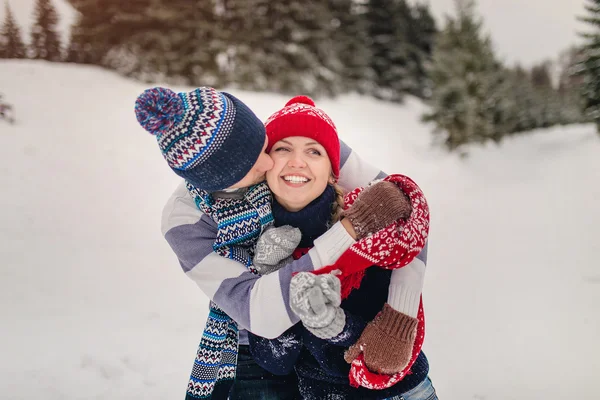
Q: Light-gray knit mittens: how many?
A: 2